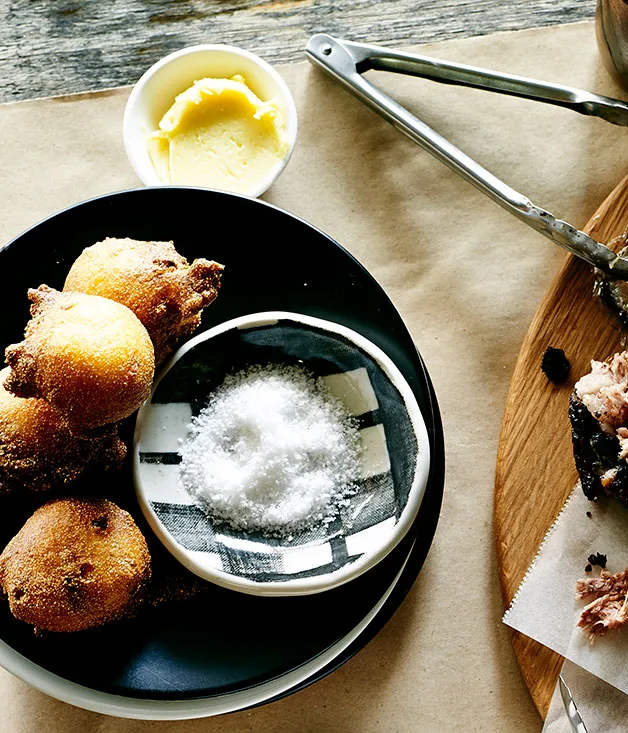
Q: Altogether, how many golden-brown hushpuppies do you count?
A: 4